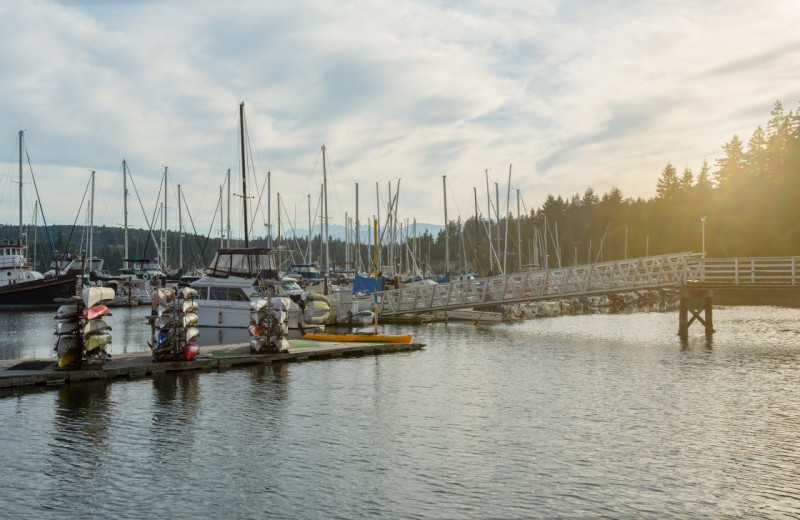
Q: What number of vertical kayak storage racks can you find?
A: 3